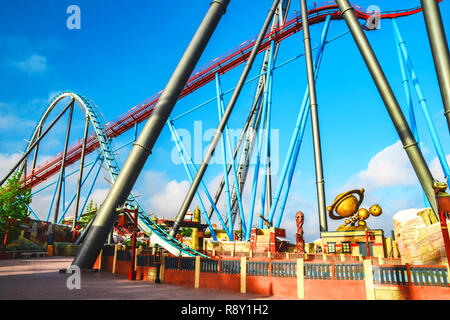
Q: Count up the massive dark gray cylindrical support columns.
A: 5